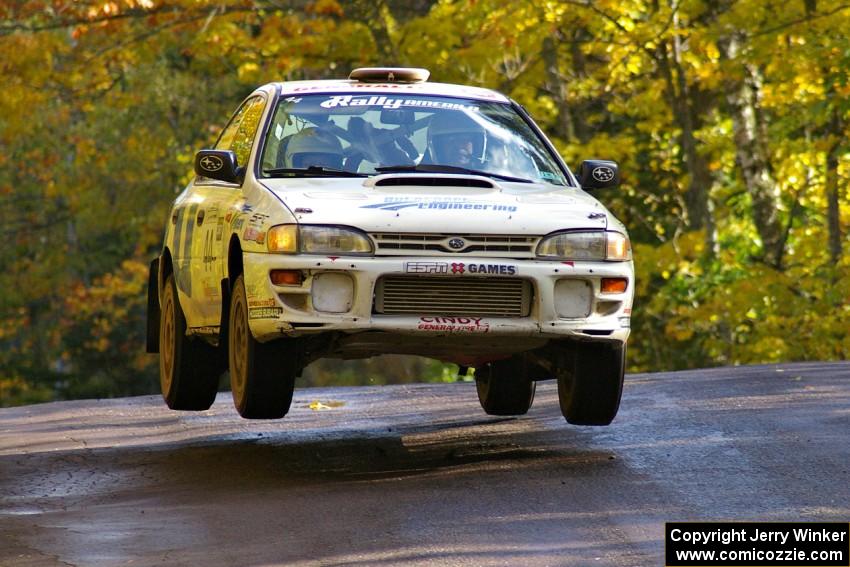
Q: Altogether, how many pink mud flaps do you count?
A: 0